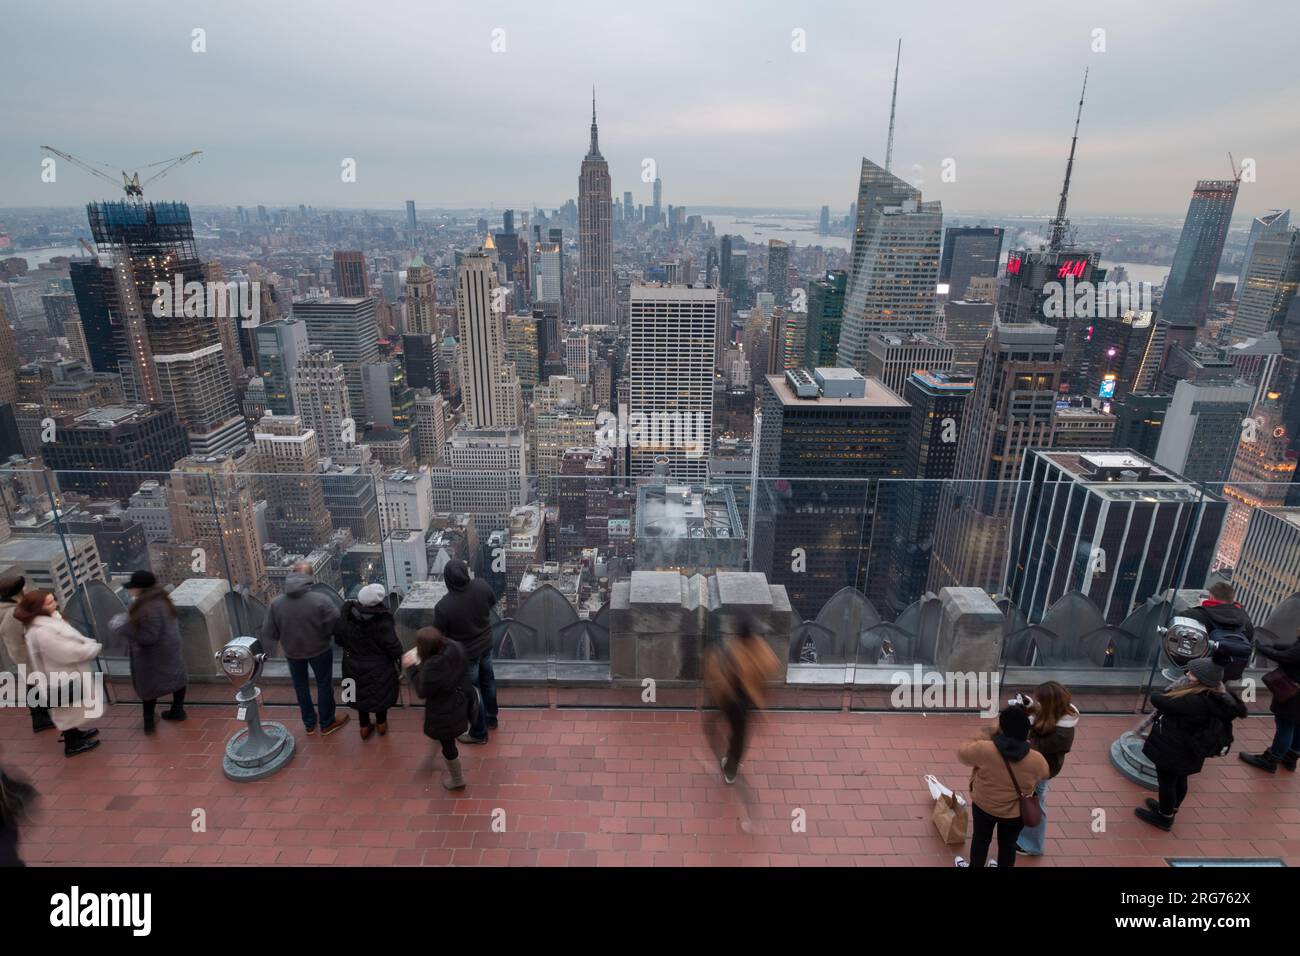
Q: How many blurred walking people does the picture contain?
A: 1